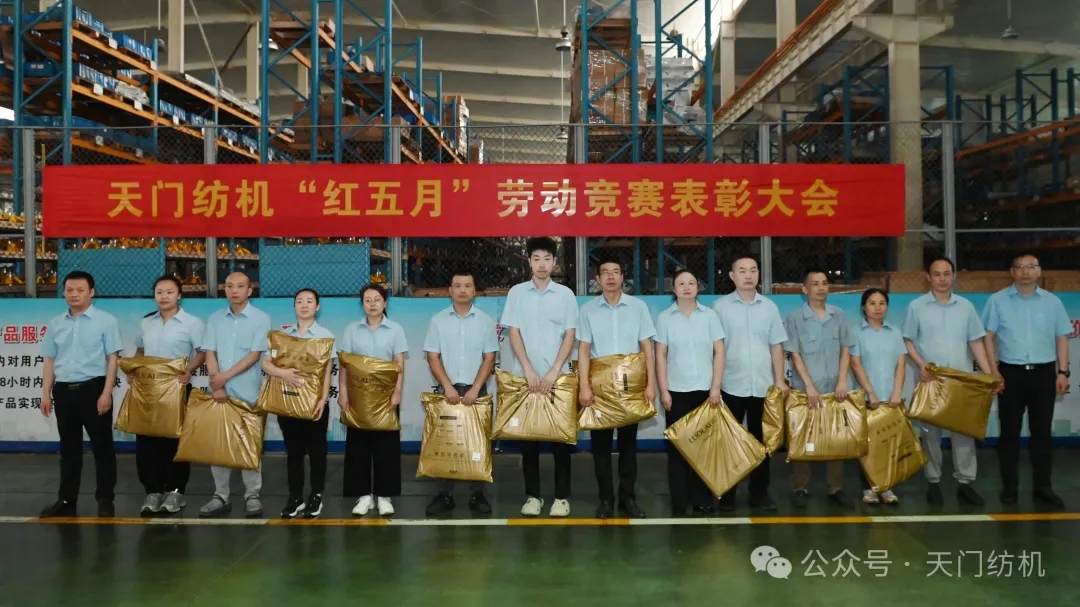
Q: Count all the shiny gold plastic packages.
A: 12